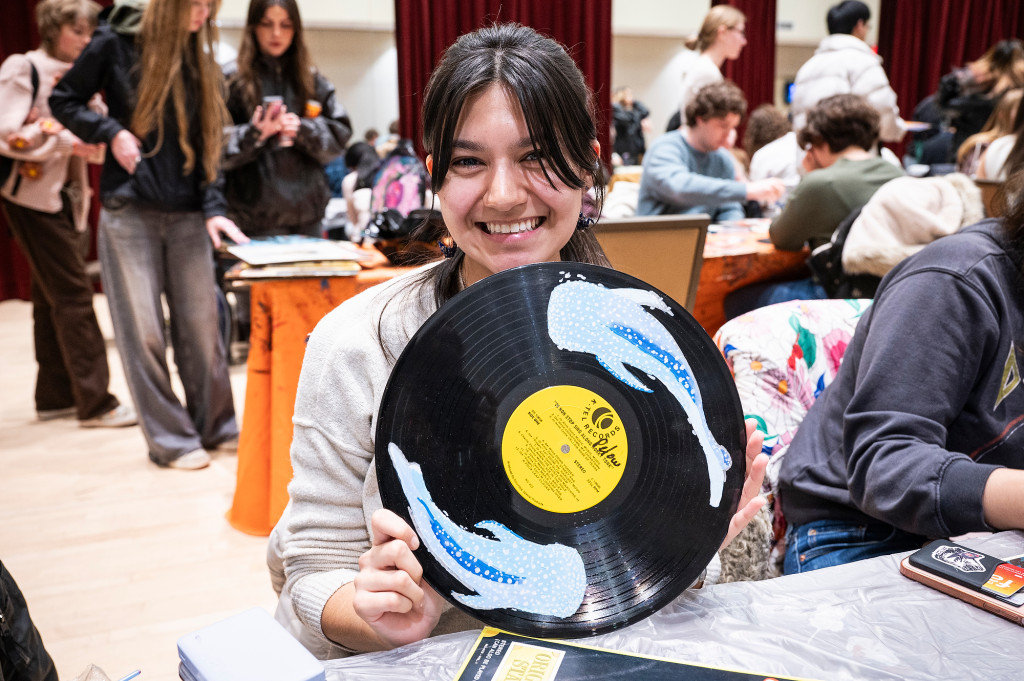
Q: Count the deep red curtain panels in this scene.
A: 4